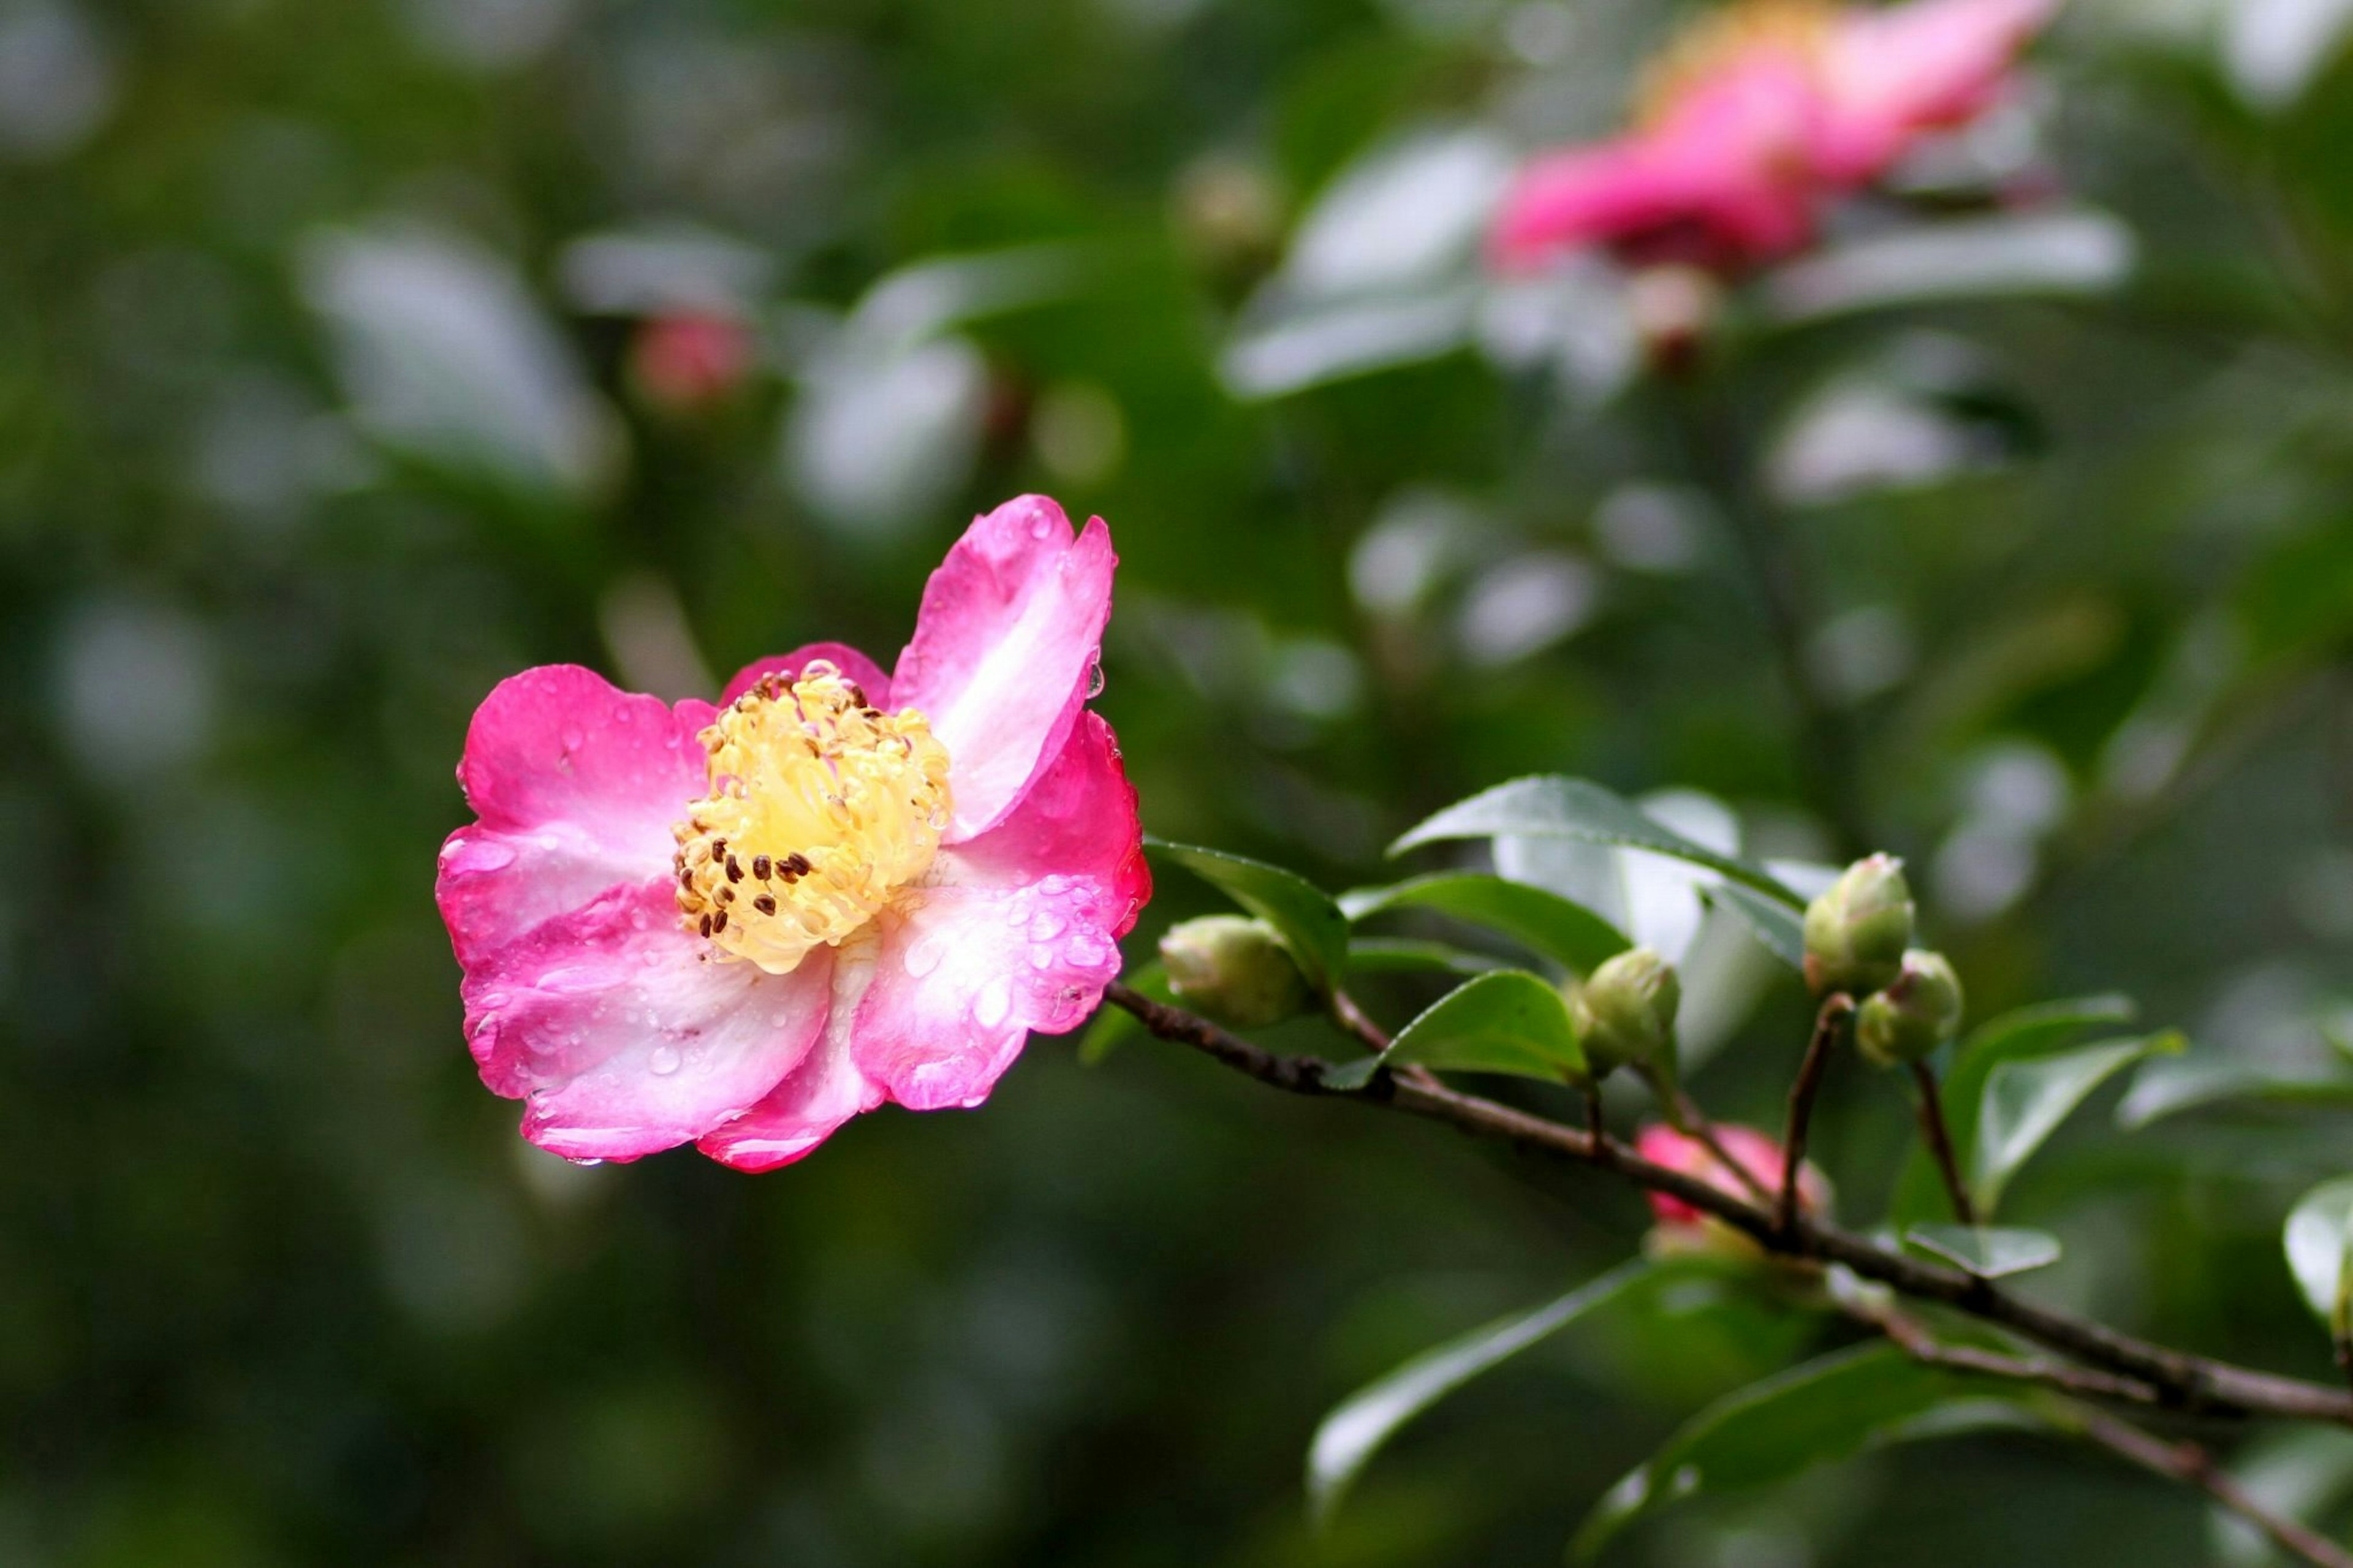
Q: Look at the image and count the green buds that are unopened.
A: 4